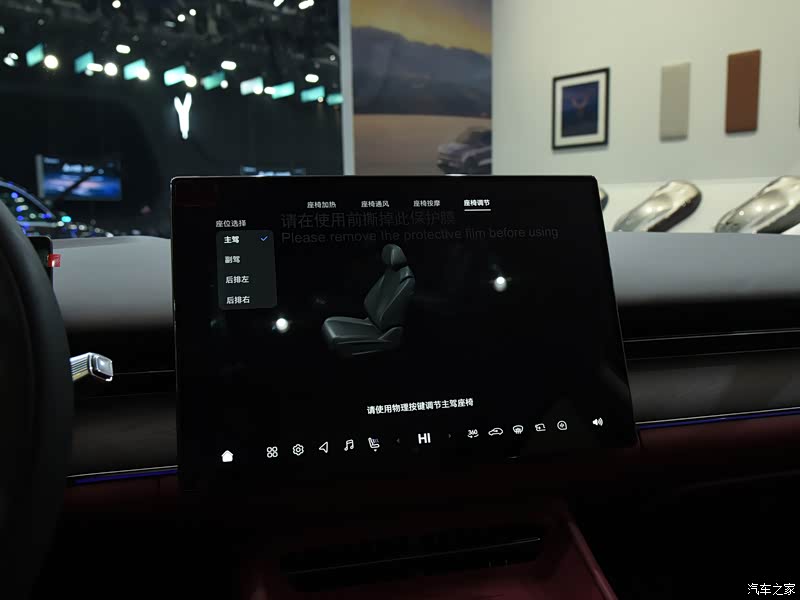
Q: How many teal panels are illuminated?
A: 9